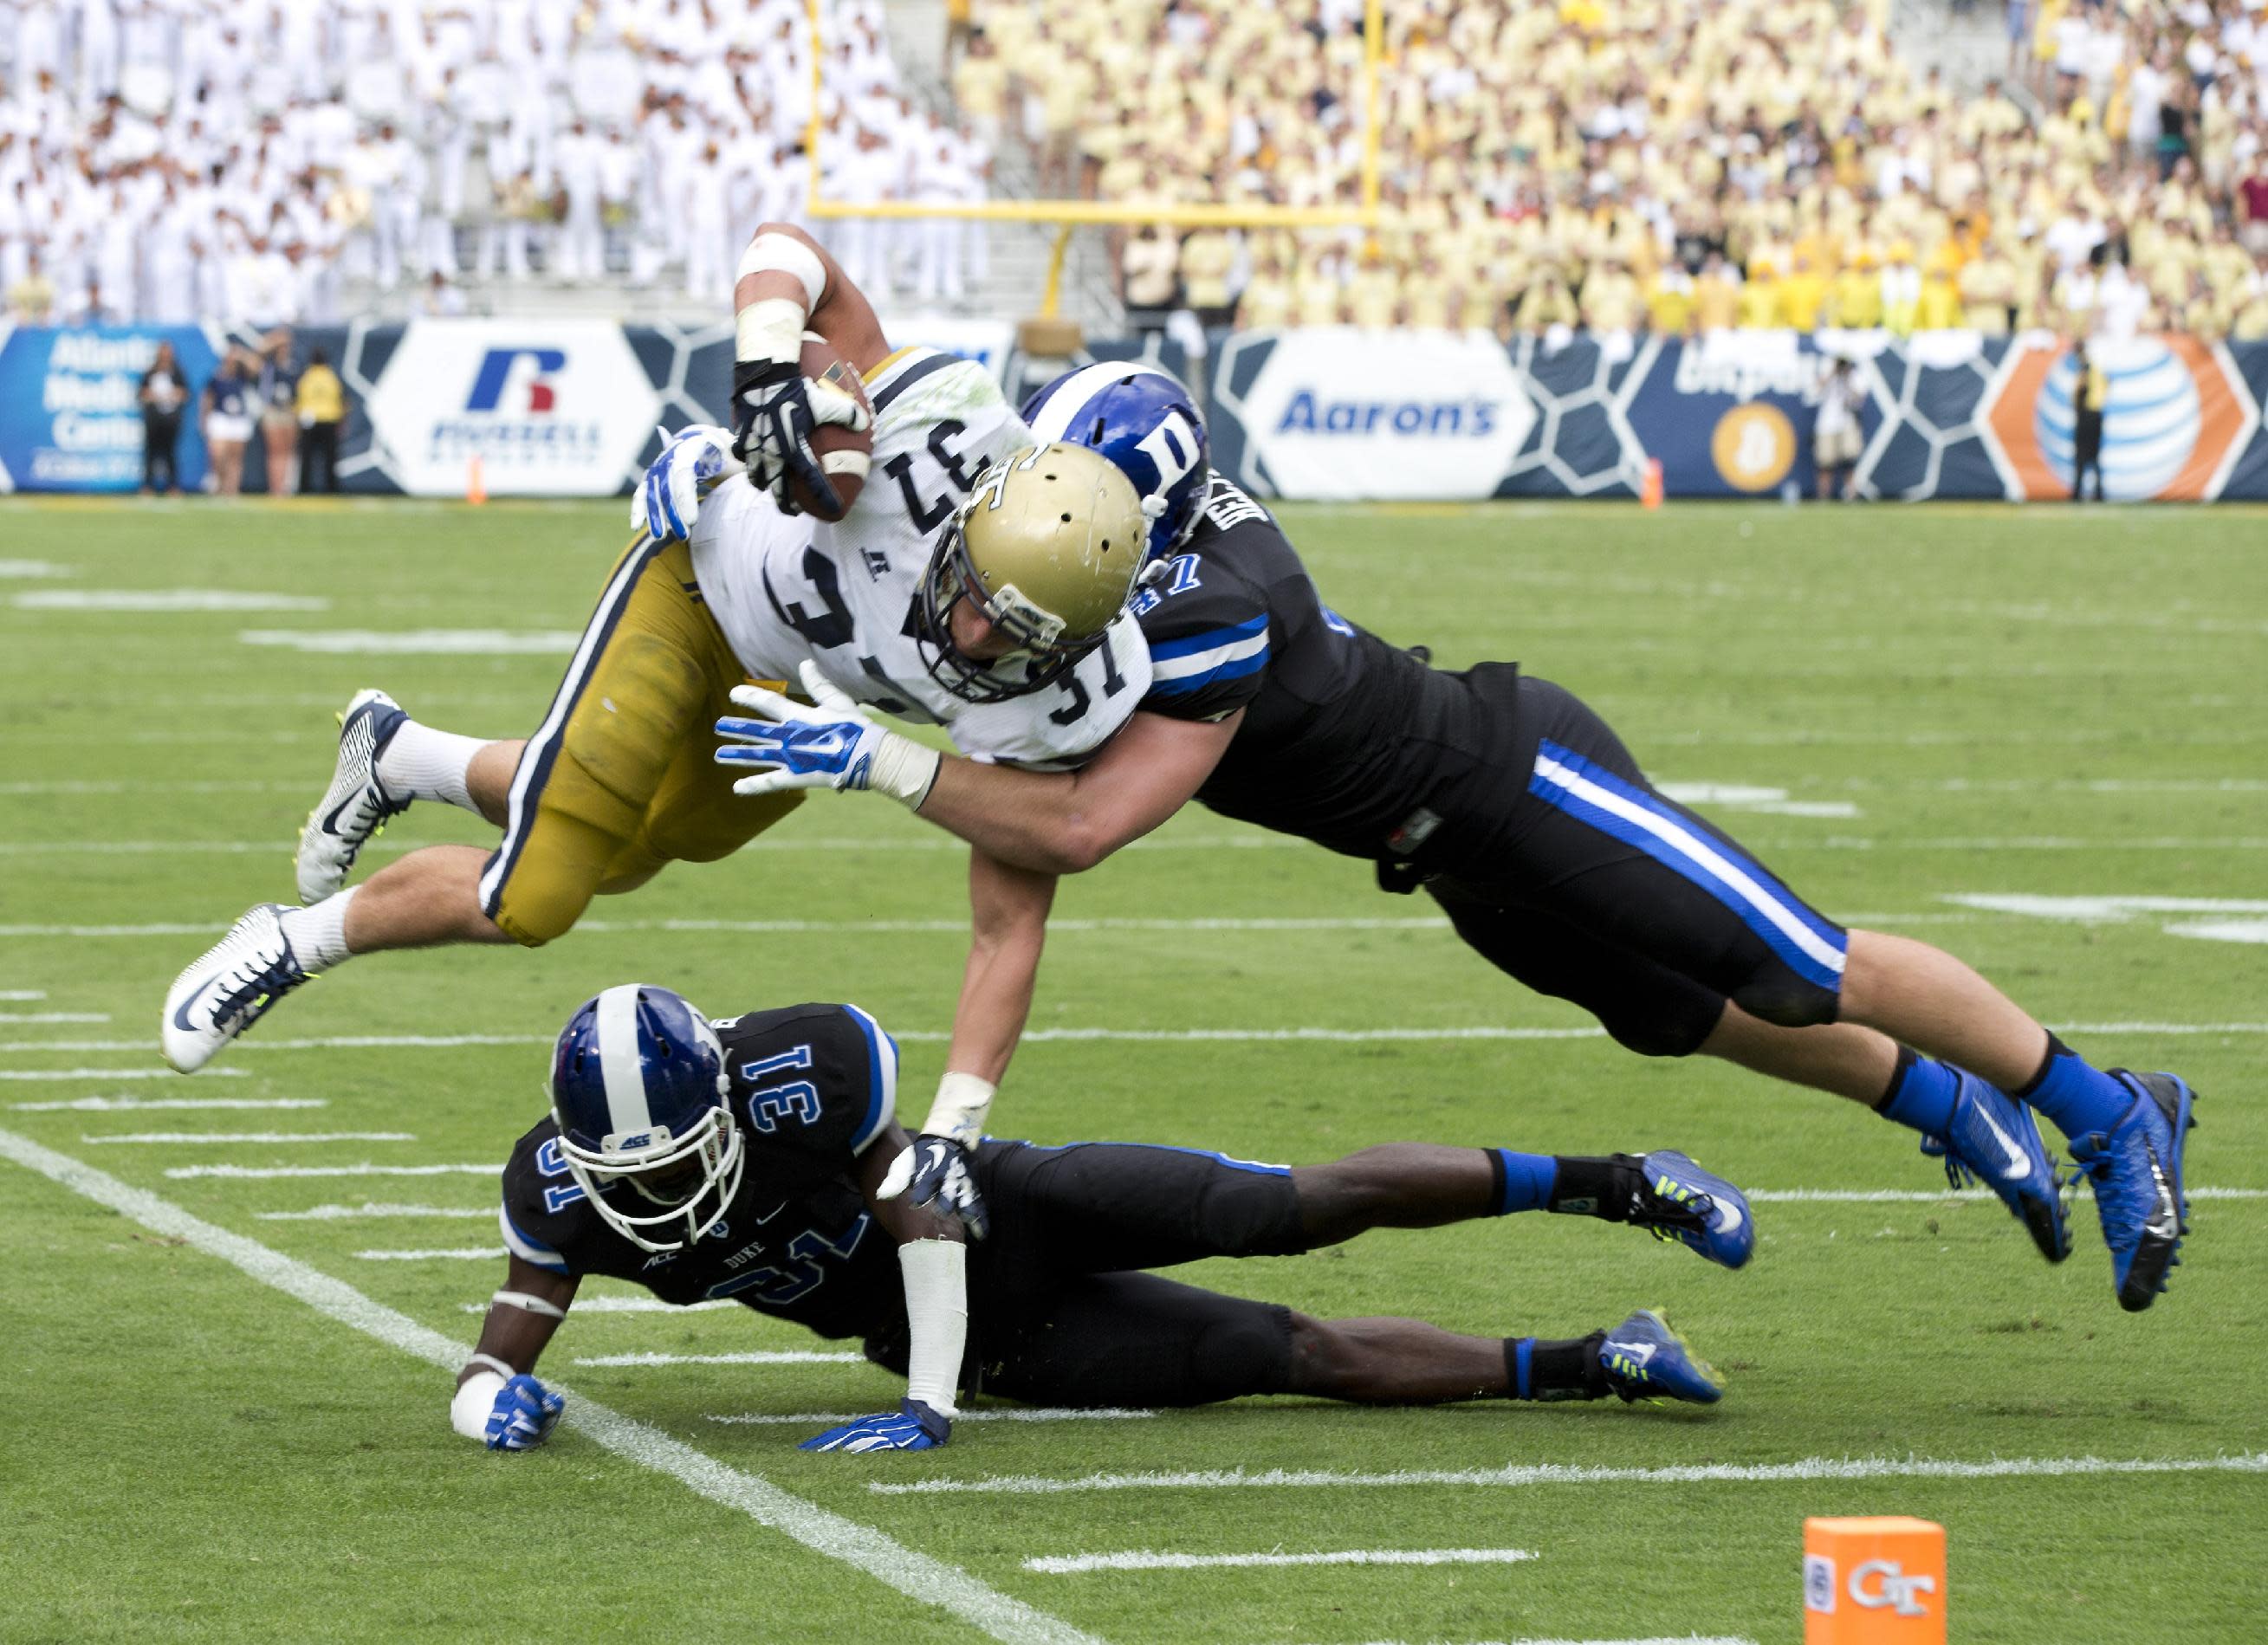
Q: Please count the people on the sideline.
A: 6